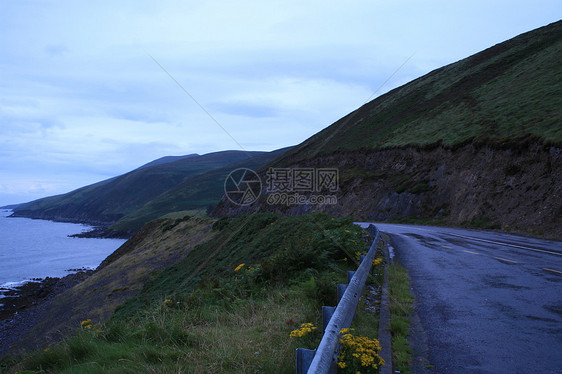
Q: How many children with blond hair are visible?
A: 0